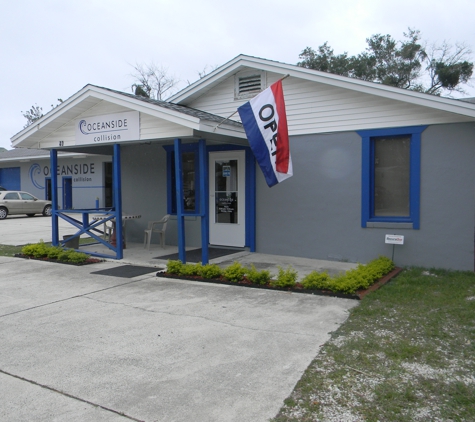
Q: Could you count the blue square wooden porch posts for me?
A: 4